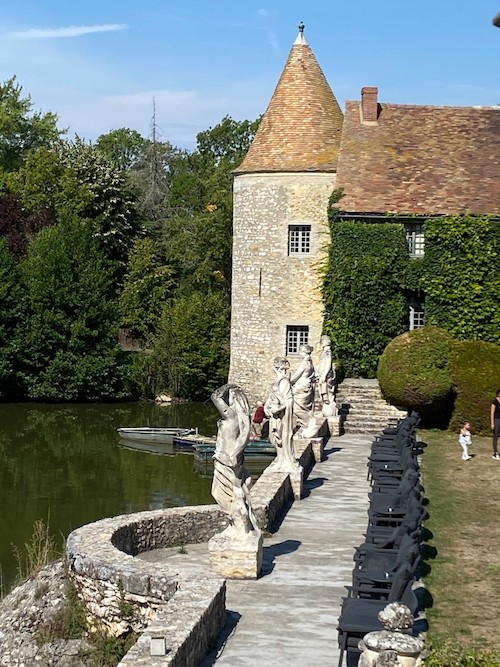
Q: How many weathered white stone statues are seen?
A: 4